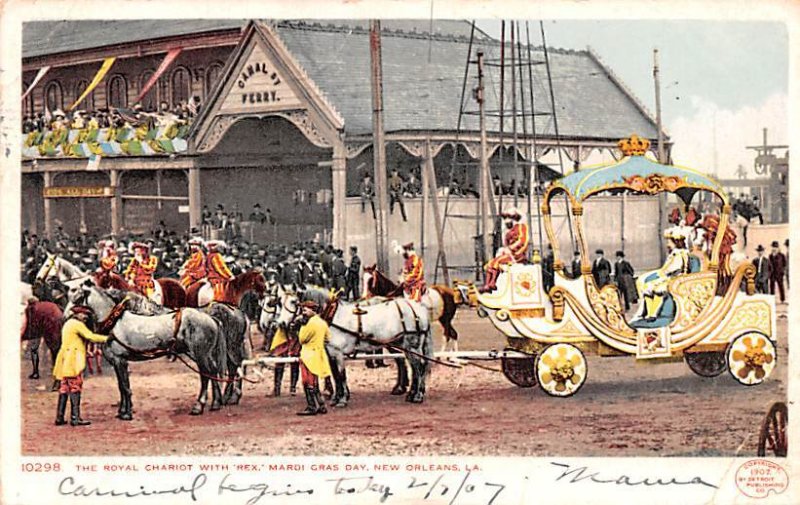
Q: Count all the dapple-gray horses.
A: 4